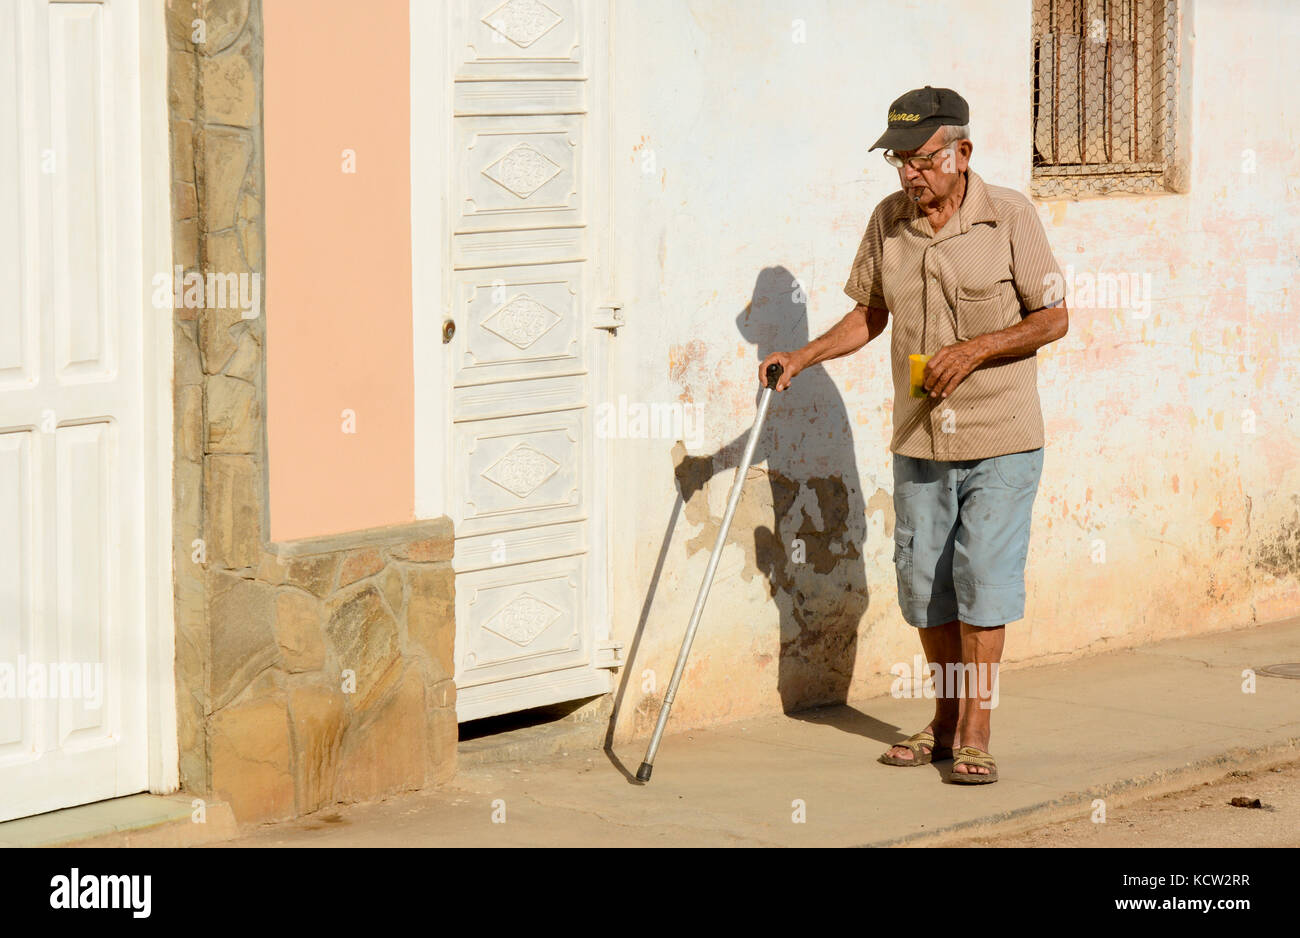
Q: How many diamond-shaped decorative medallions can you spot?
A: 5